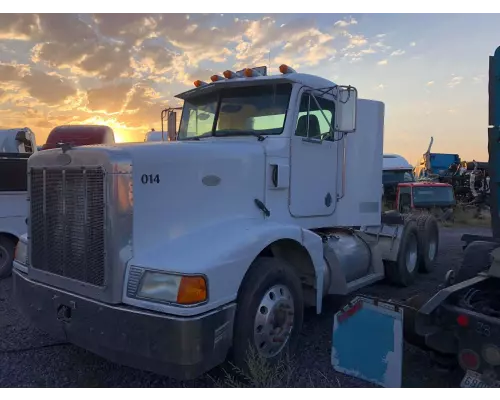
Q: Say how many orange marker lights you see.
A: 5